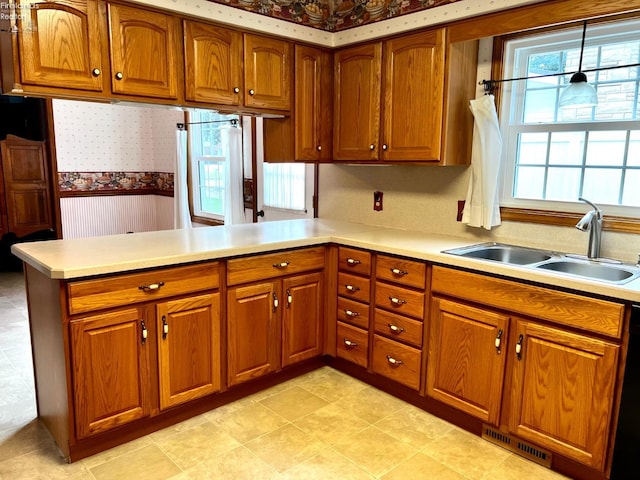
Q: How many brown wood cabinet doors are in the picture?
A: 13